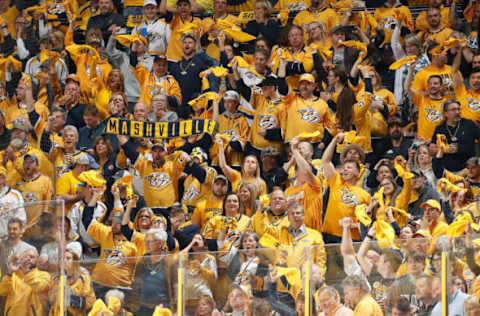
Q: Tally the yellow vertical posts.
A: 4